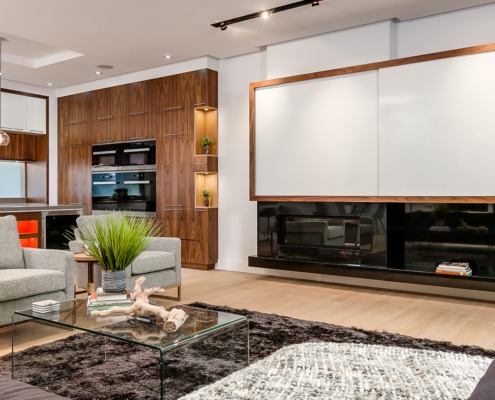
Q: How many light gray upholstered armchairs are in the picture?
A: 2